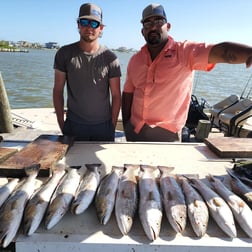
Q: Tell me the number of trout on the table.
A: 13